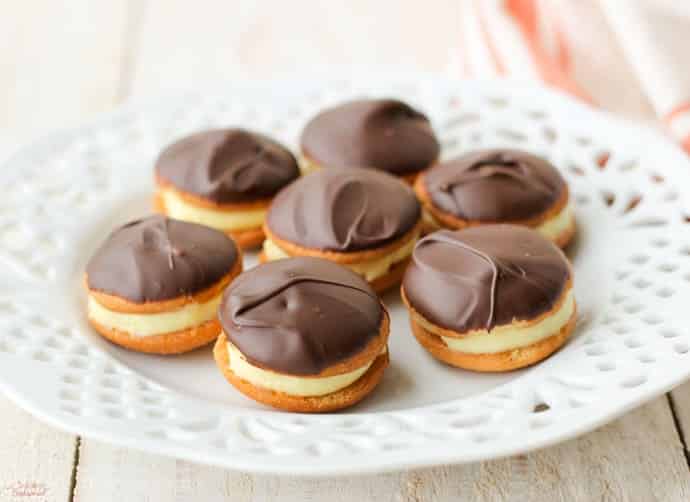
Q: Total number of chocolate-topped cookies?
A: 7